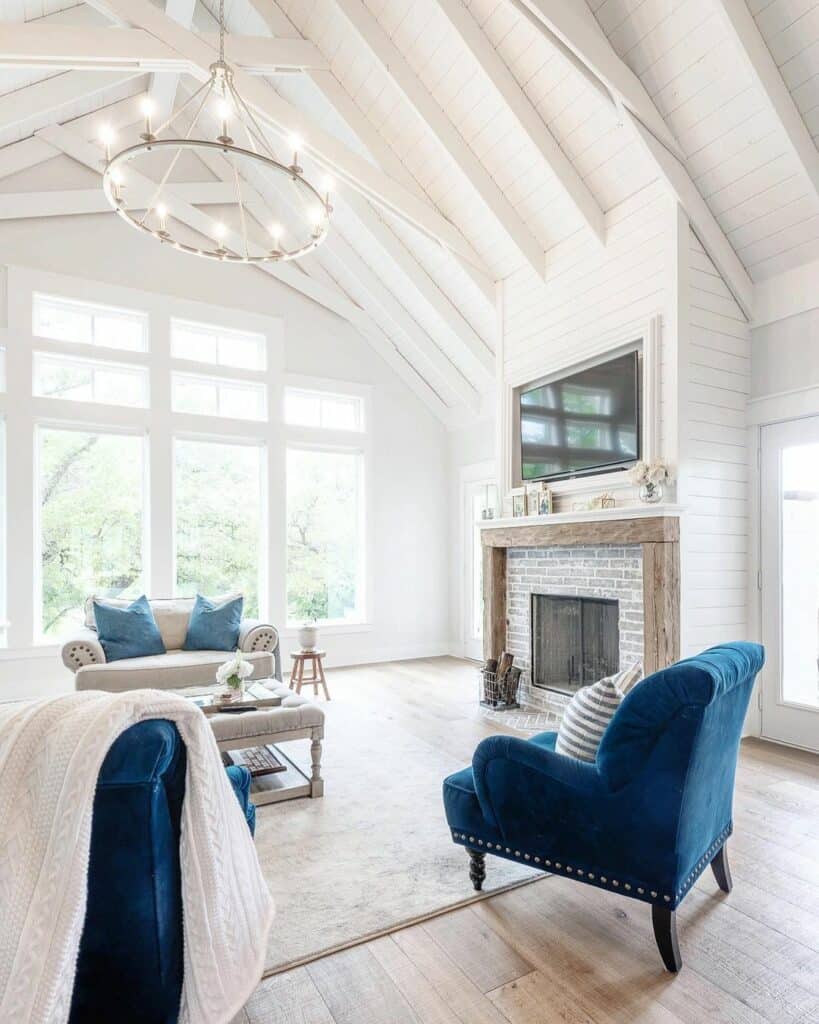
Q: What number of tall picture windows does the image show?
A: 3